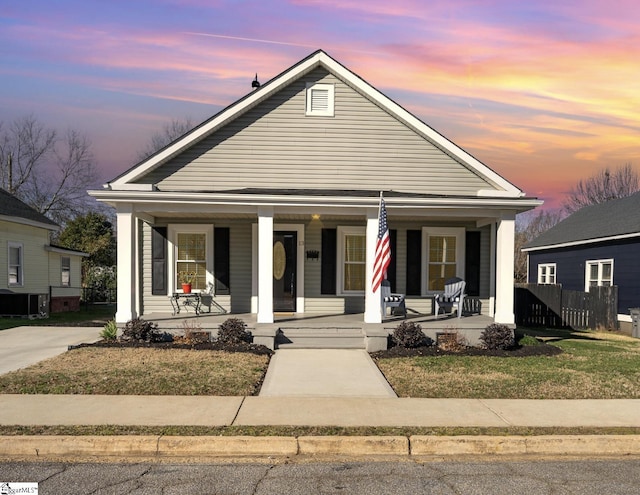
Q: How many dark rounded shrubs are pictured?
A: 4